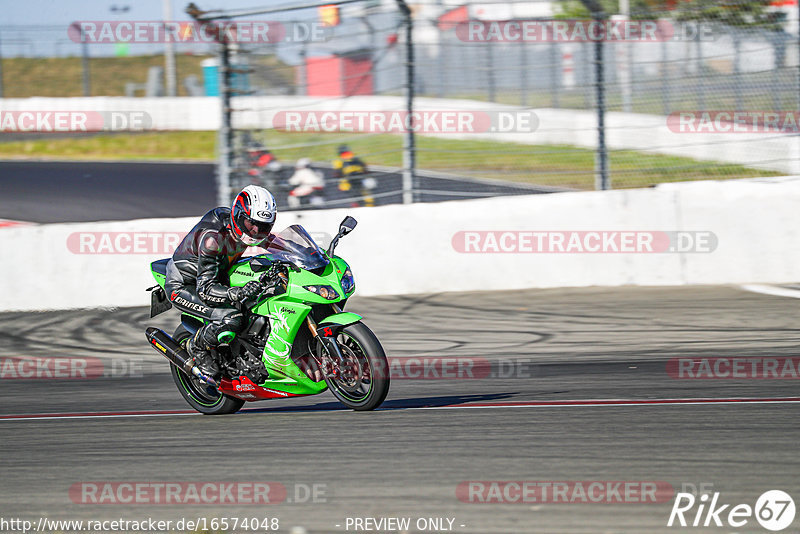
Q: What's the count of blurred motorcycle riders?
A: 3